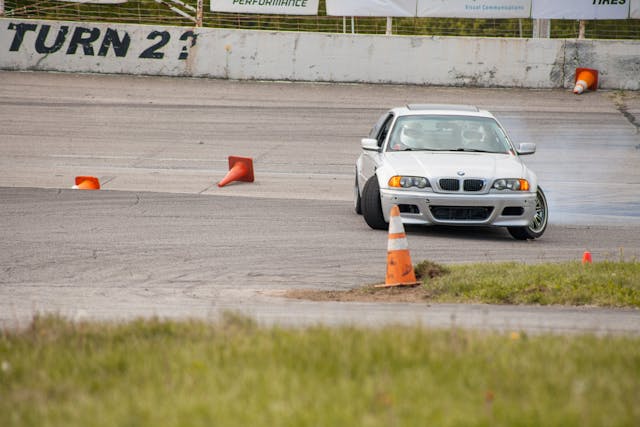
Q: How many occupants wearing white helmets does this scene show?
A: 2